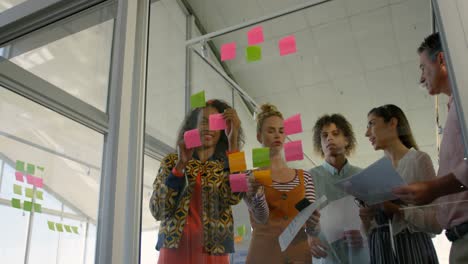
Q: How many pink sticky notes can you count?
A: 11